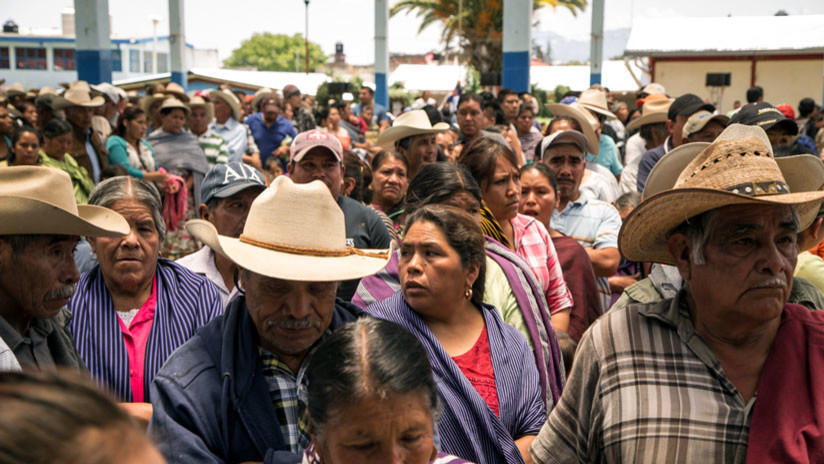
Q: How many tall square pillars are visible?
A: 5